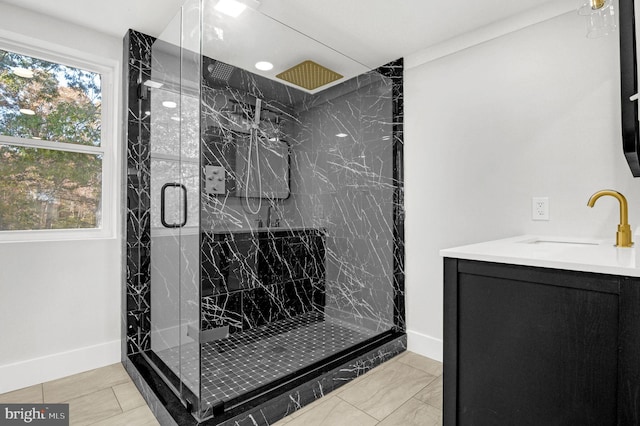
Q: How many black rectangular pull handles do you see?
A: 1